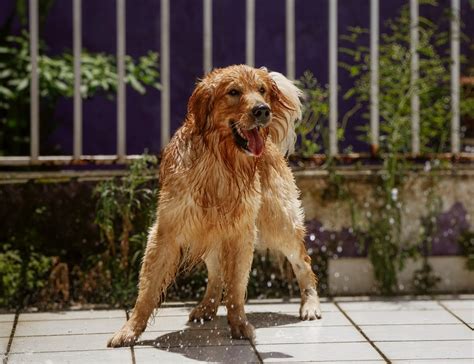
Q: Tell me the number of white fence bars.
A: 11